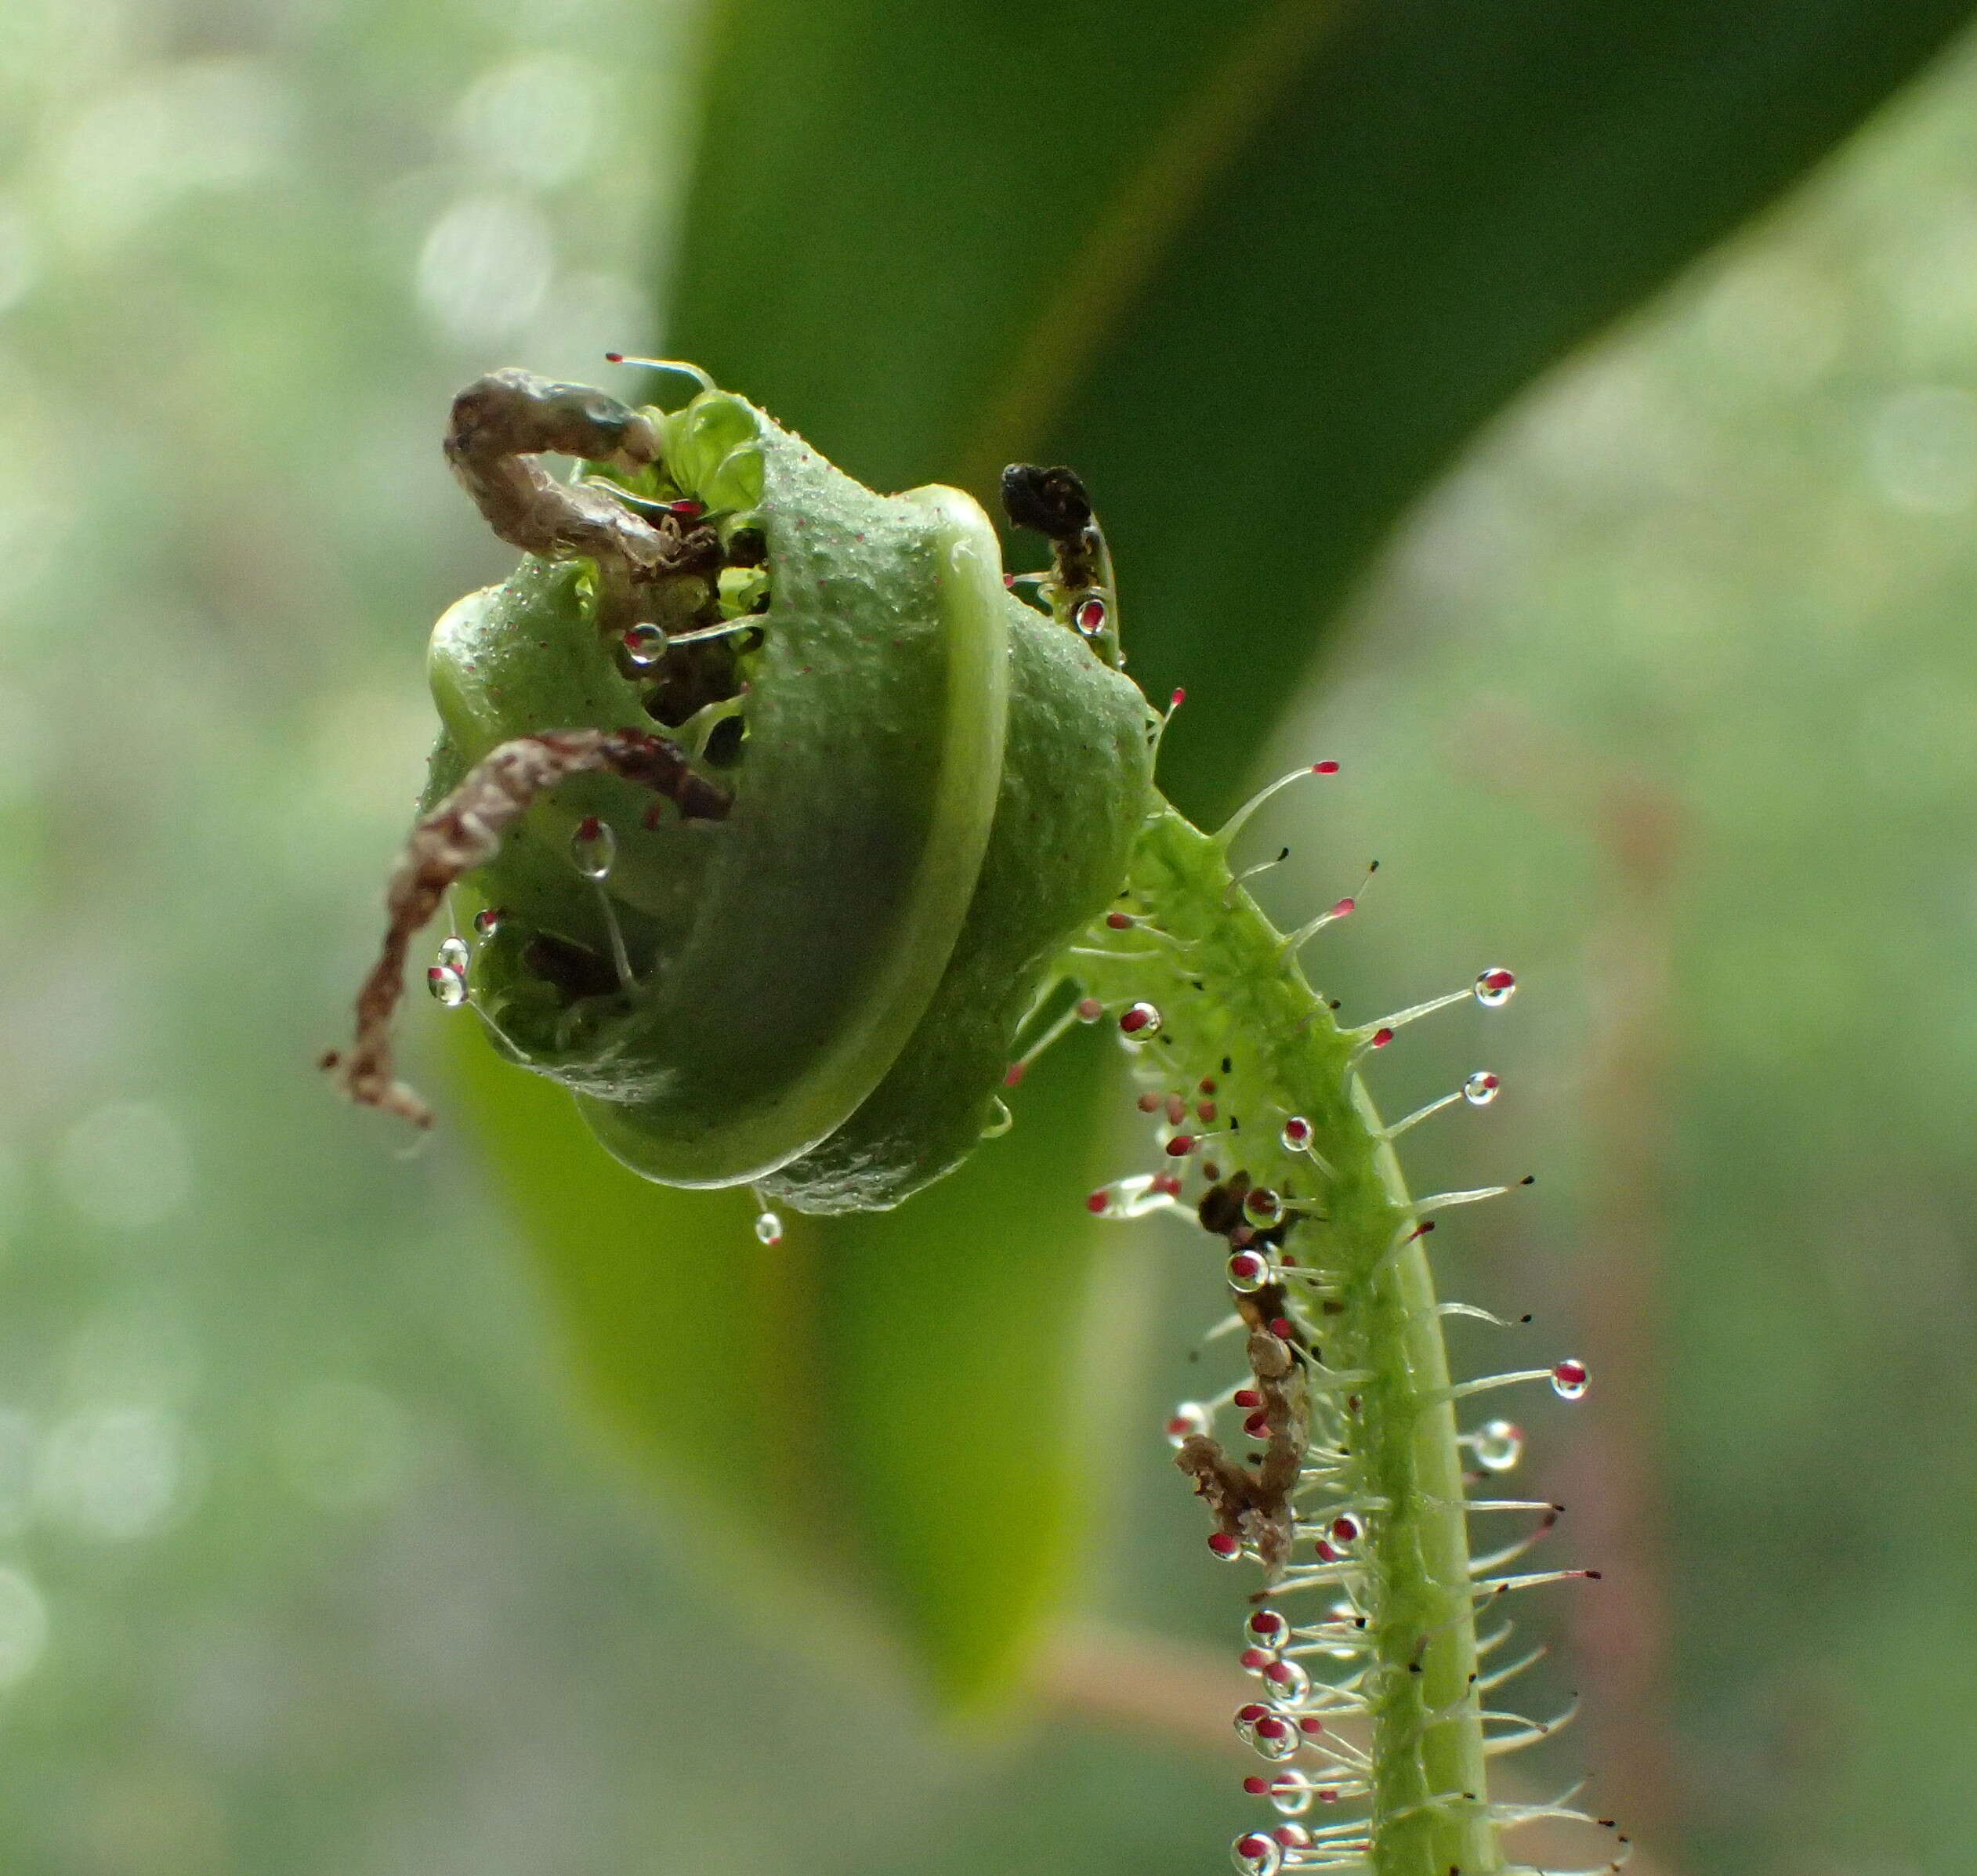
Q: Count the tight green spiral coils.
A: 1